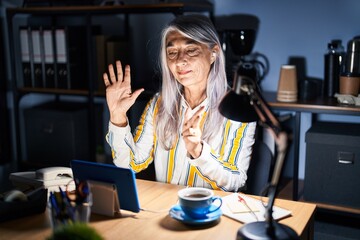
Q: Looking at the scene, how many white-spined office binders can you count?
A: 4